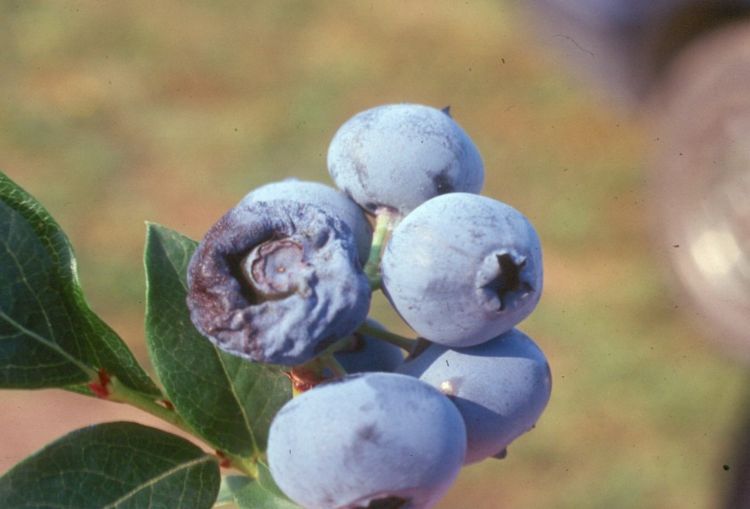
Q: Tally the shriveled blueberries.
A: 1